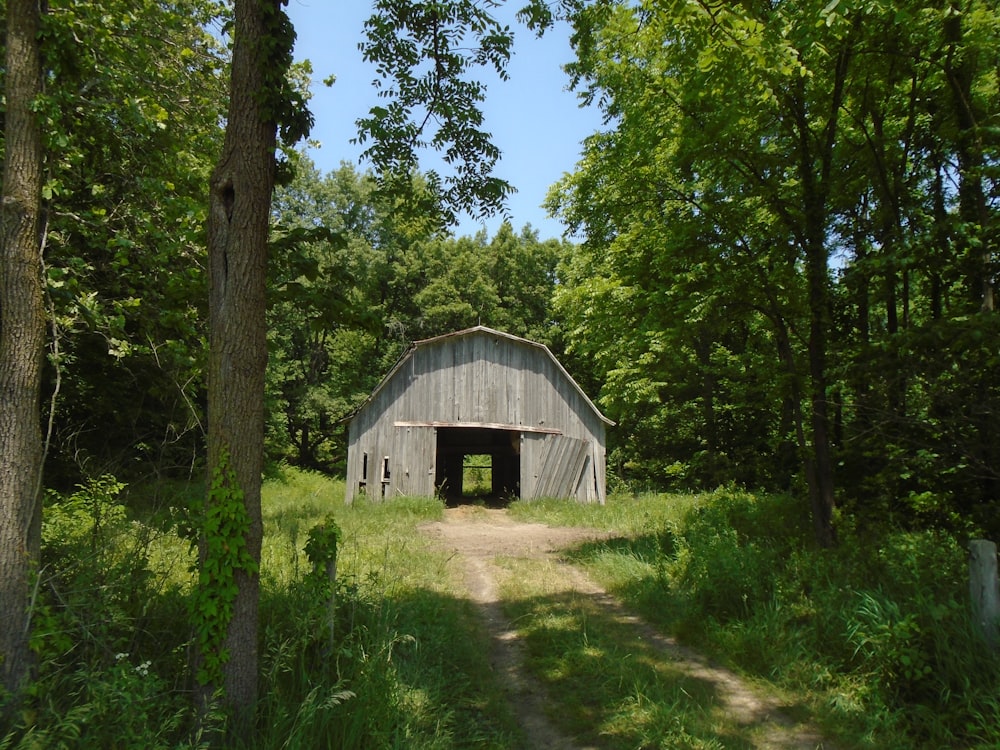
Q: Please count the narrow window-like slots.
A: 2